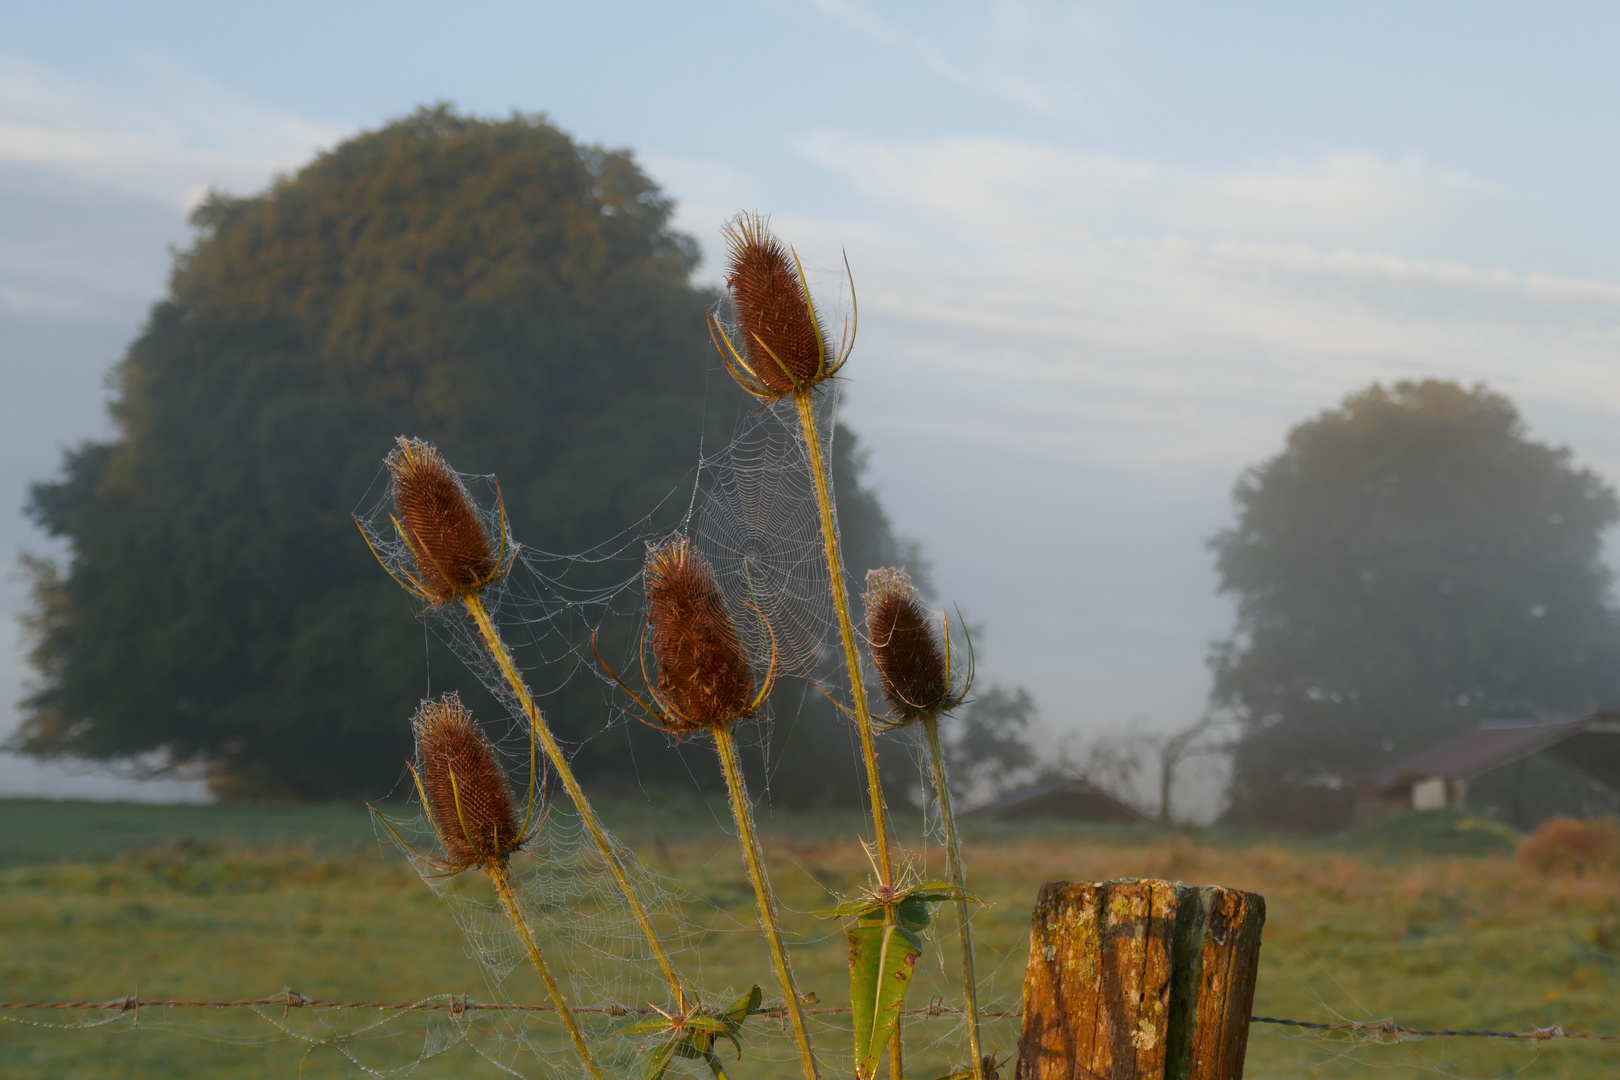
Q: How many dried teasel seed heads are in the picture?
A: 5